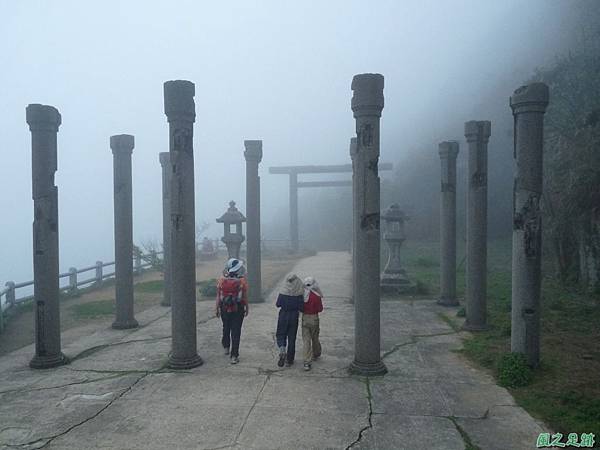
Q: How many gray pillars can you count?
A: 10